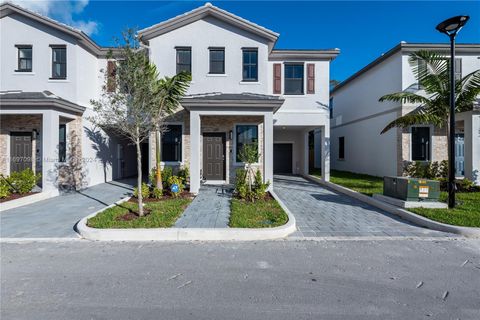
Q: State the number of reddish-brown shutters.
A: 3